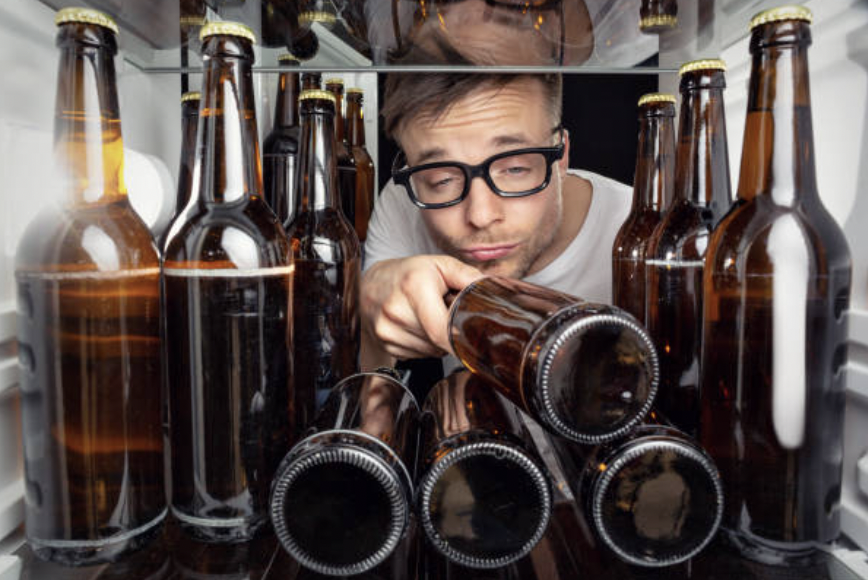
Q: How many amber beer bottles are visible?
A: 15